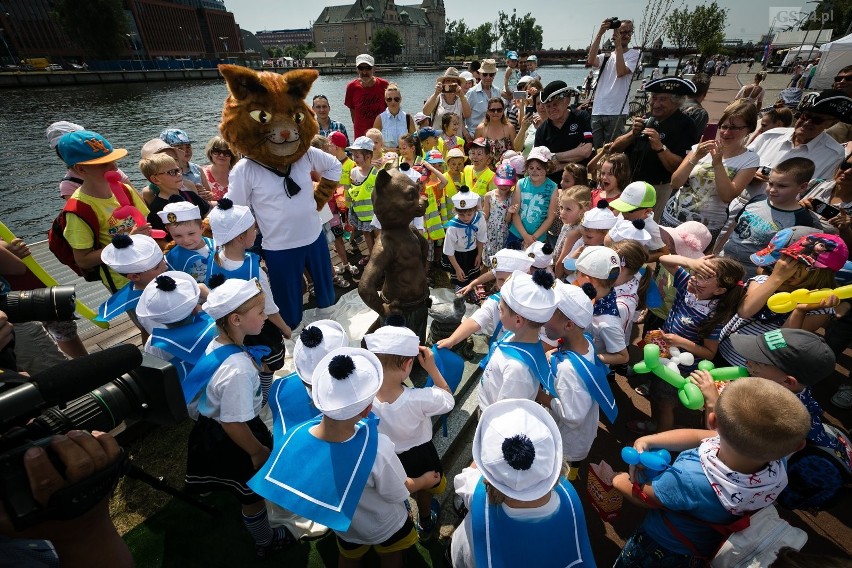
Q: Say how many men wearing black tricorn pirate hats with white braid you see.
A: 3